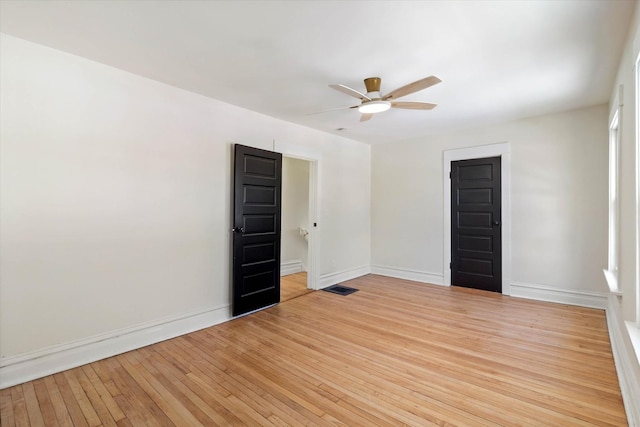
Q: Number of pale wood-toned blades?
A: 5